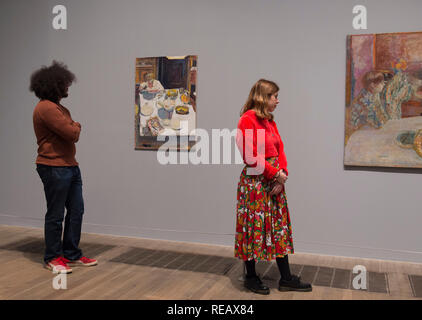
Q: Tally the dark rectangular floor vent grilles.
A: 4